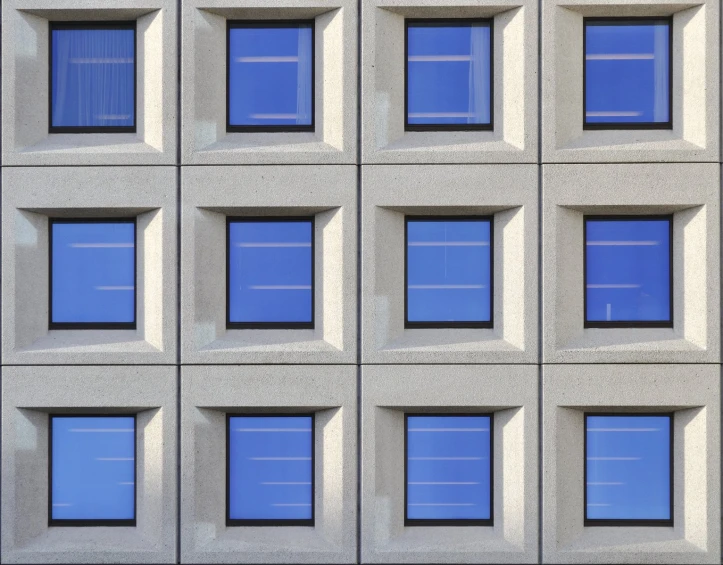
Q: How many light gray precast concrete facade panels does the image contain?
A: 12